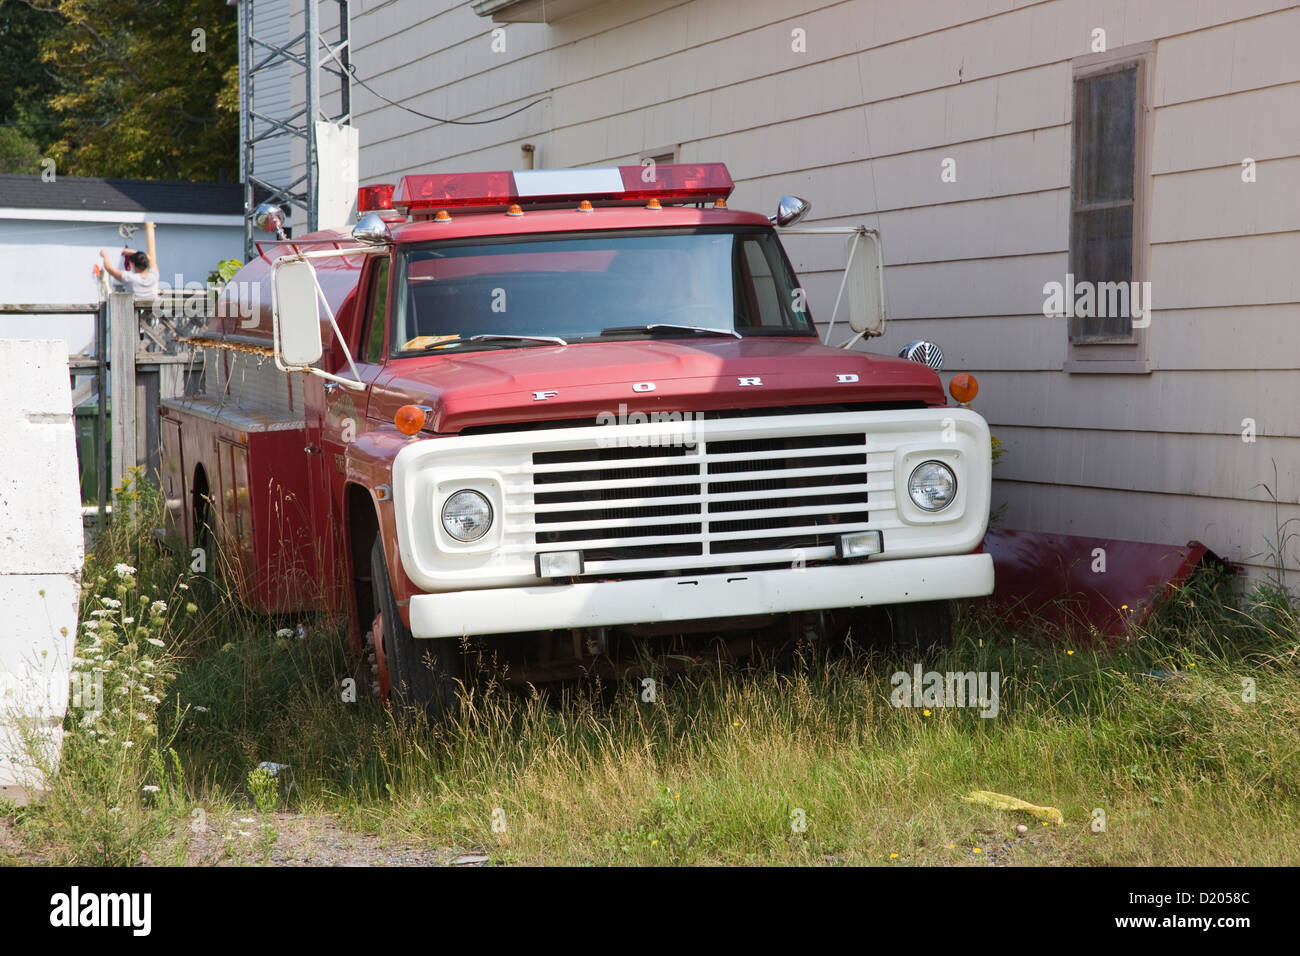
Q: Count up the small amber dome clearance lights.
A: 5